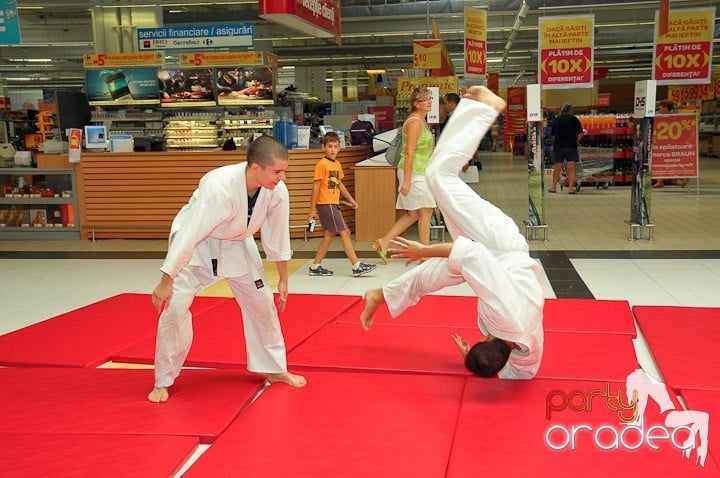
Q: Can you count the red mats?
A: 10